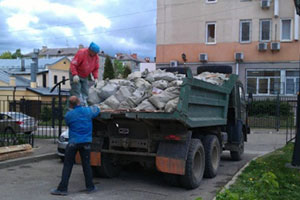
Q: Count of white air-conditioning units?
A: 6